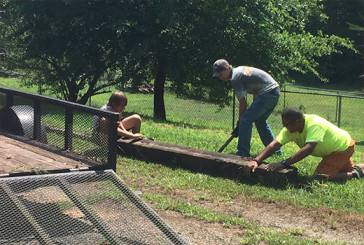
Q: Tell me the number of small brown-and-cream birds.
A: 0